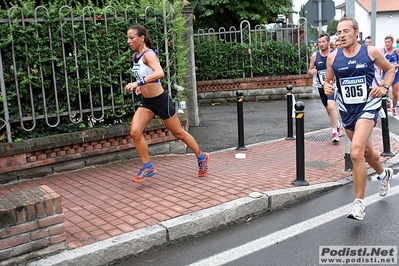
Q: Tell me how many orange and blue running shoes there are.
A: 2